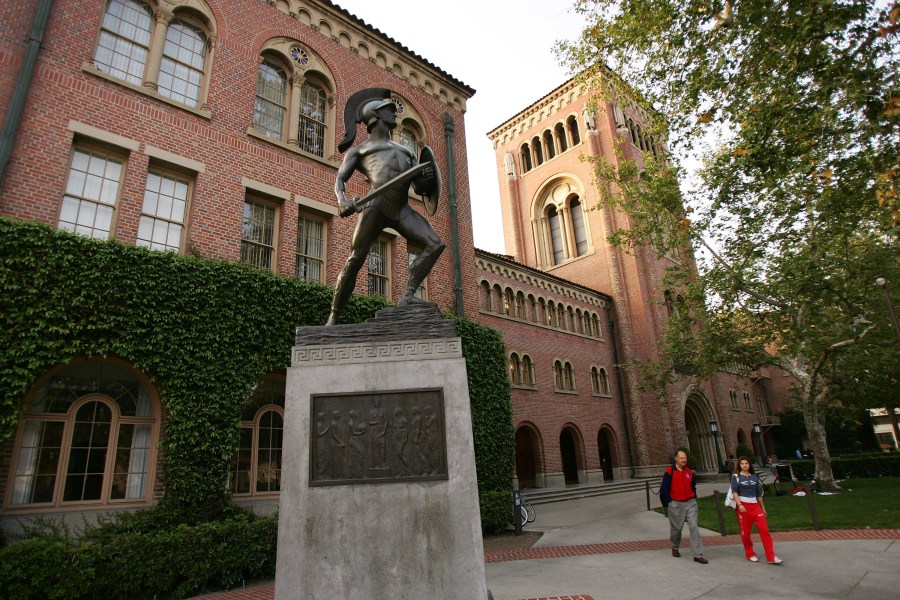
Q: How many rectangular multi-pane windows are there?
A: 6